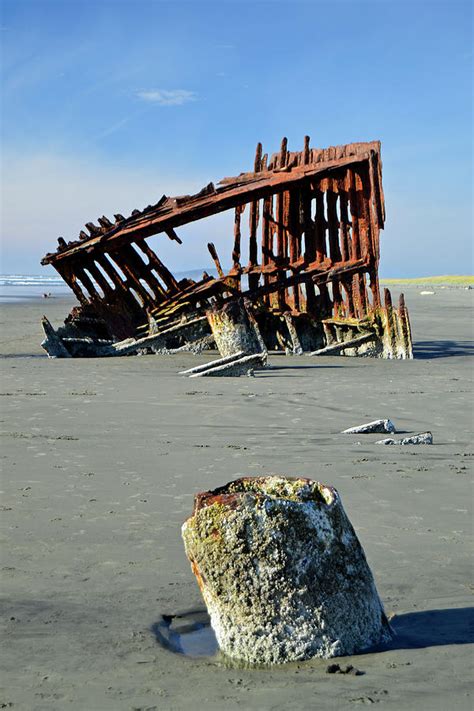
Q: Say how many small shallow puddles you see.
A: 1